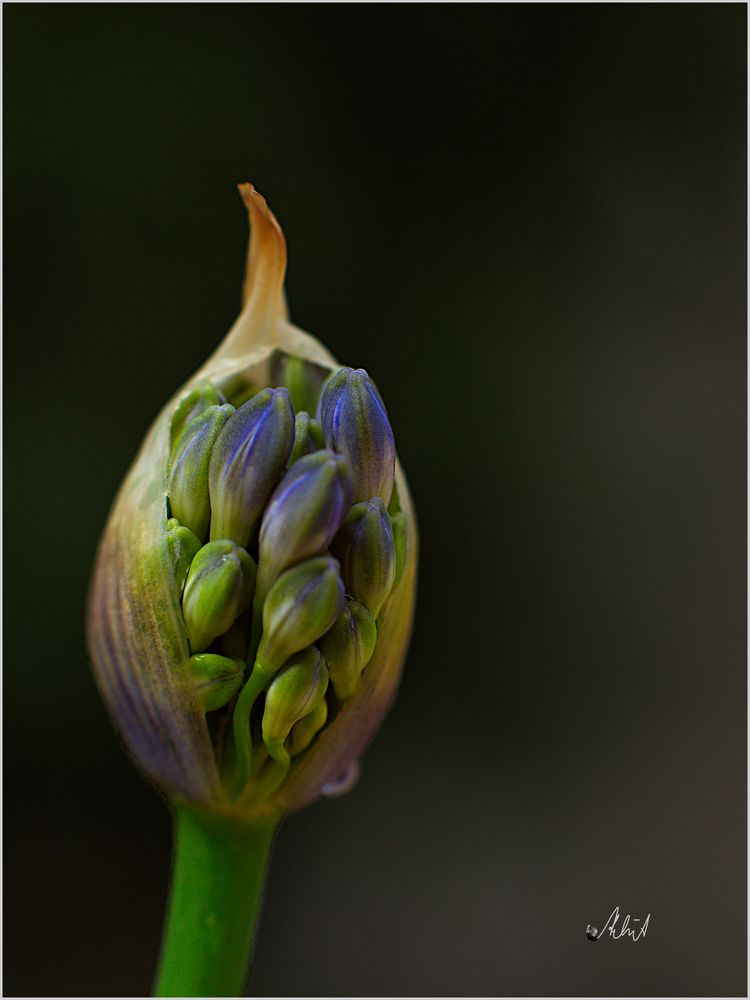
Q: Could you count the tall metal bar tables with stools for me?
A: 0